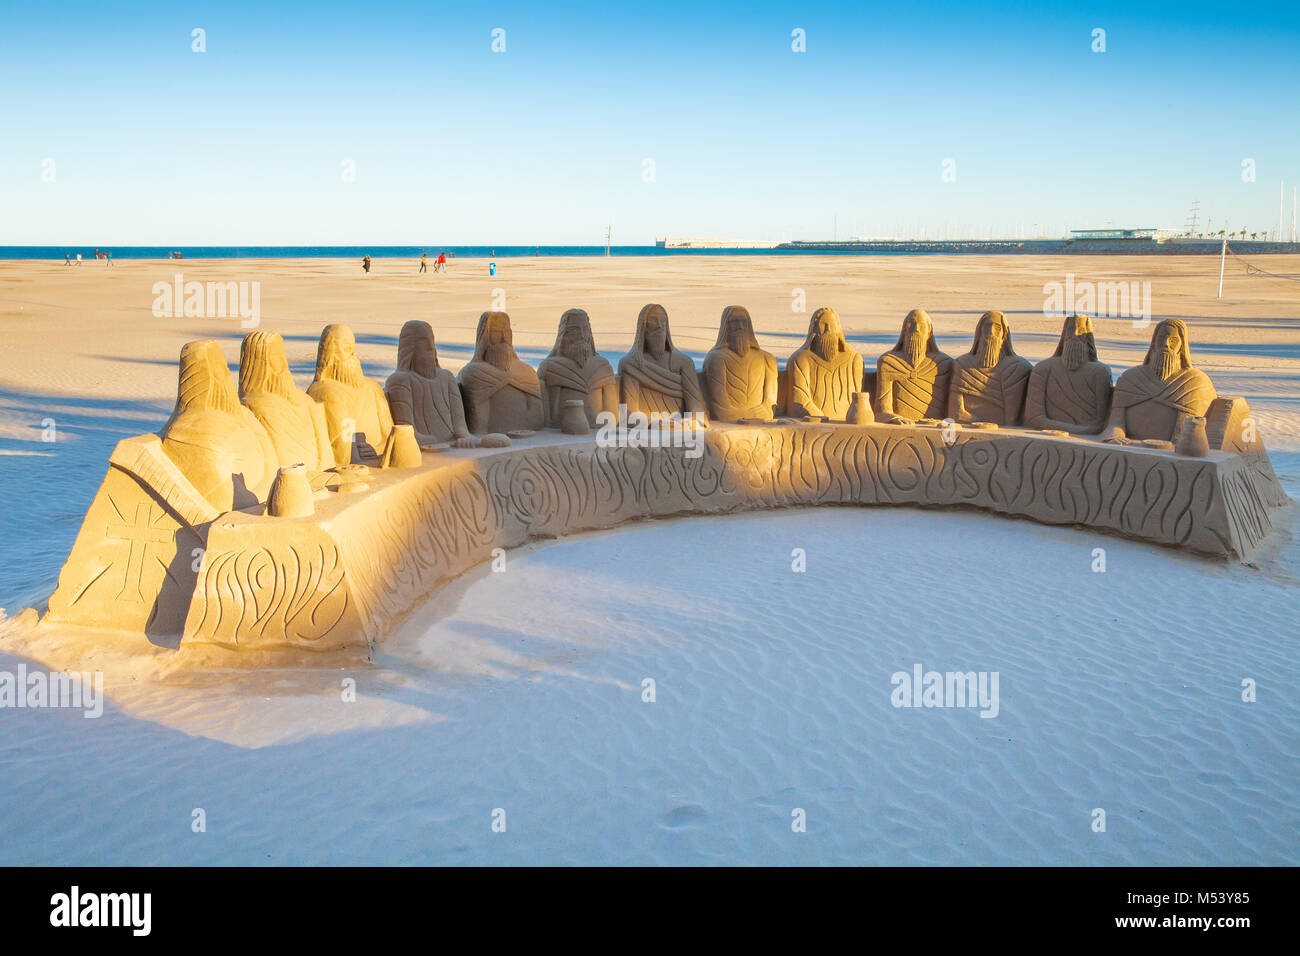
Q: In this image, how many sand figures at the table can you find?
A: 13